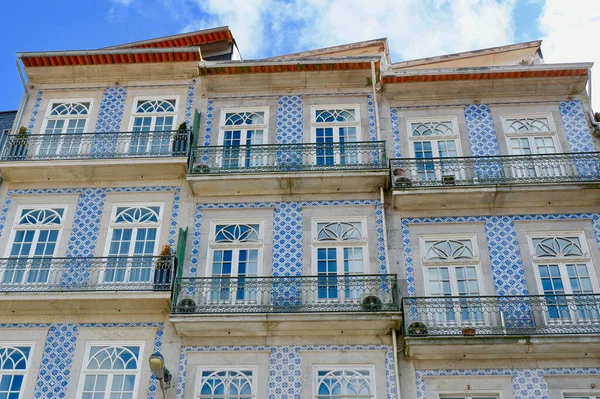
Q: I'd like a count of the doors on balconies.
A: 12